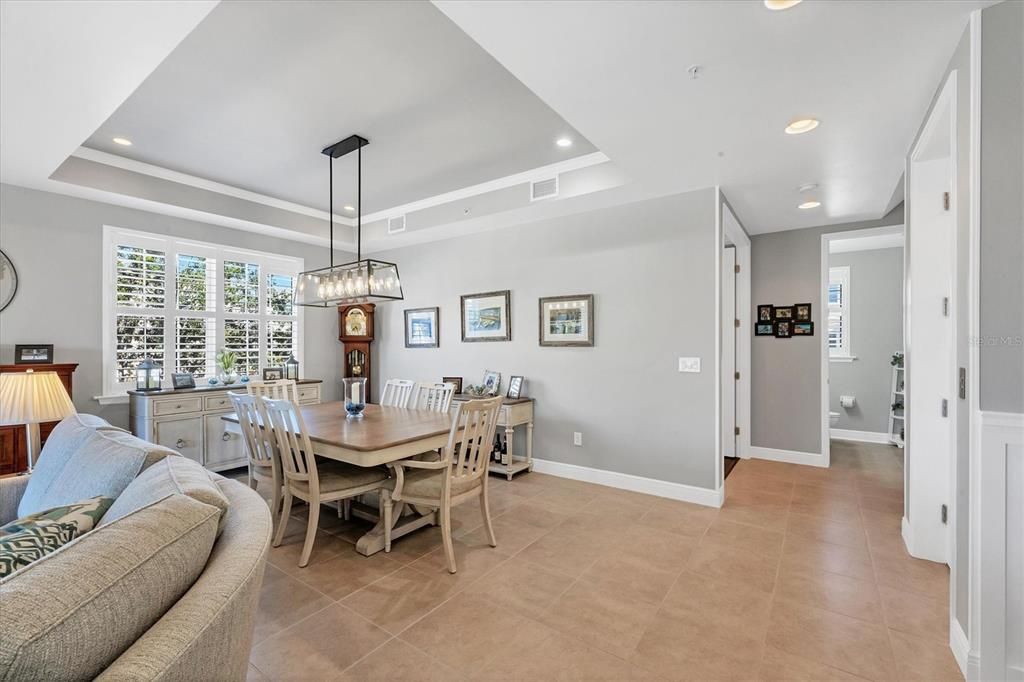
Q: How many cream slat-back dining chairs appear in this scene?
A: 6